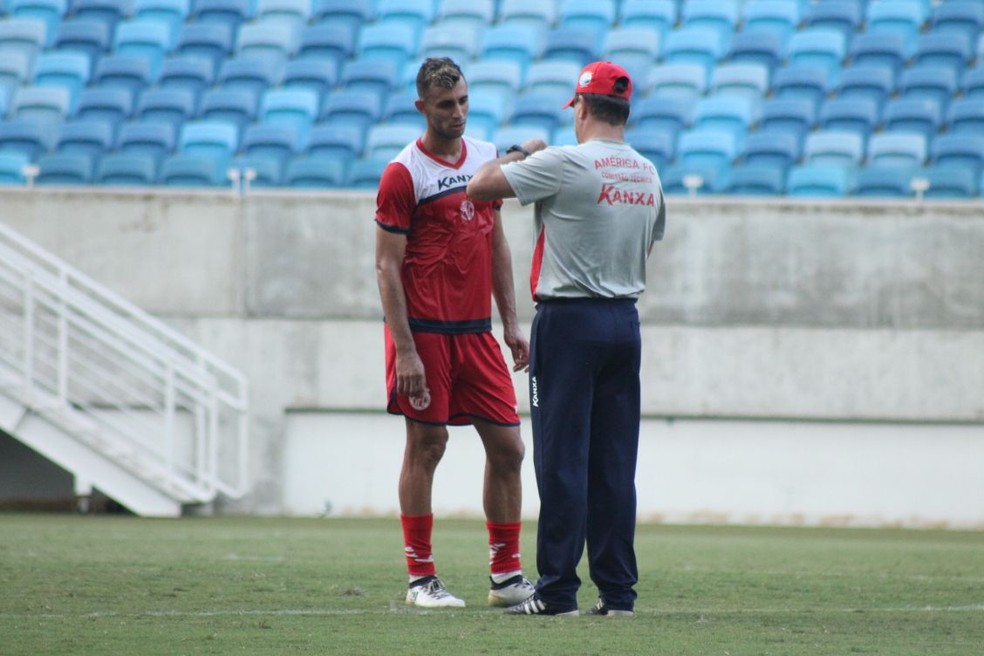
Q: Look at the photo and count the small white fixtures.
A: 5